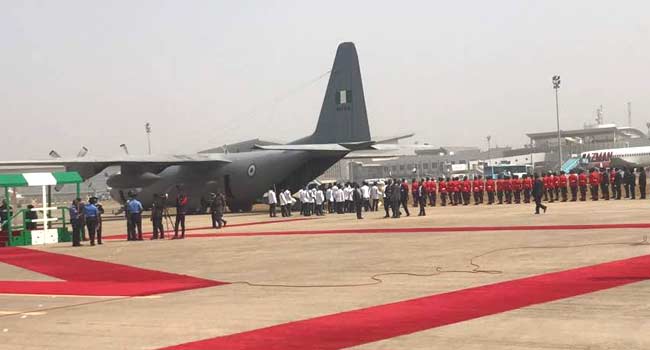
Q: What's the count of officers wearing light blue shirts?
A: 3